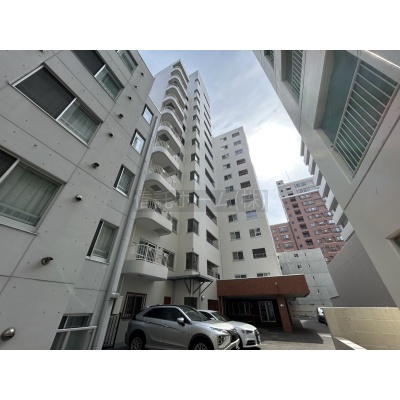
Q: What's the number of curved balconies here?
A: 10